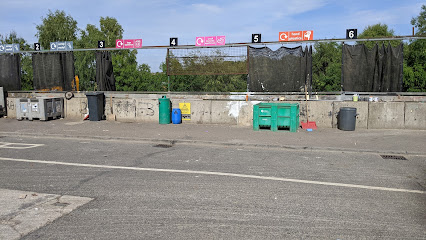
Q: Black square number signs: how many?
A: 5